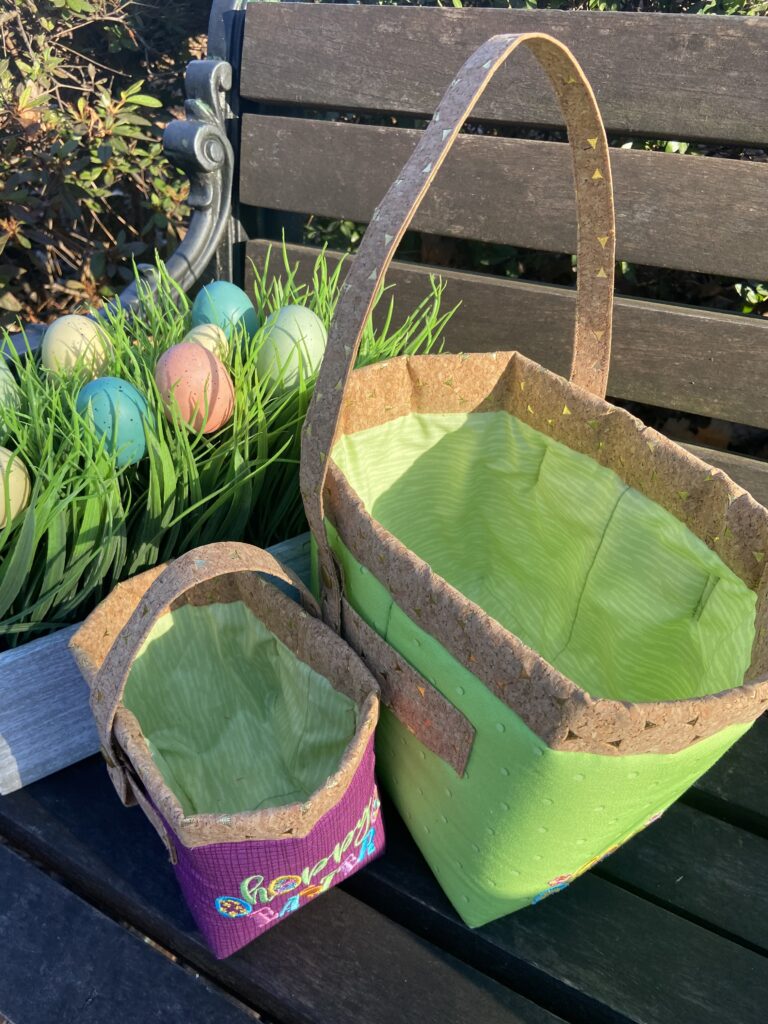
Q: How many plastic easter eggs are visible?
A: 8